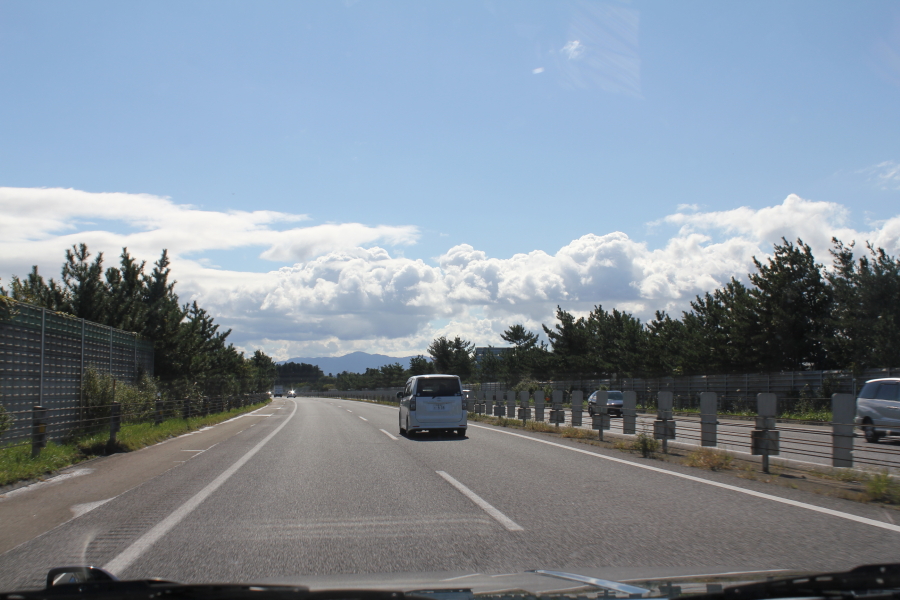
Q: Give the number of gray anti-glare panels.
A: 15